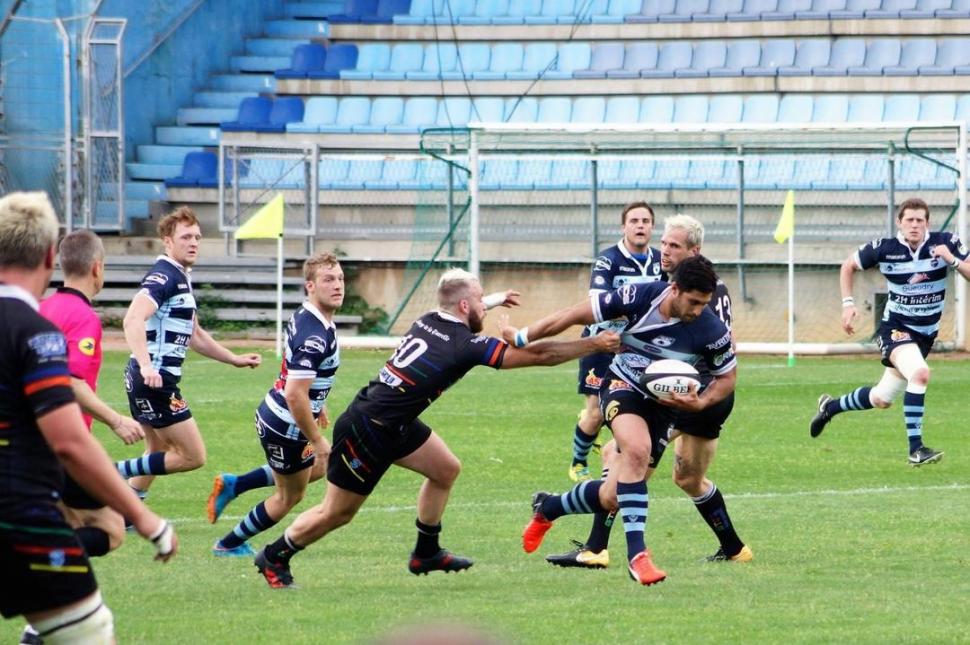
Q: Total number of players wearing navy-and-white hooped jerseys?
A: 5